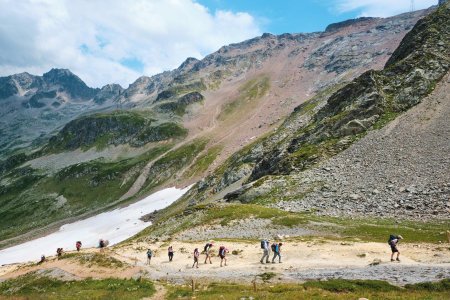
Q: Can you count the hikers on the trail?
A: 12